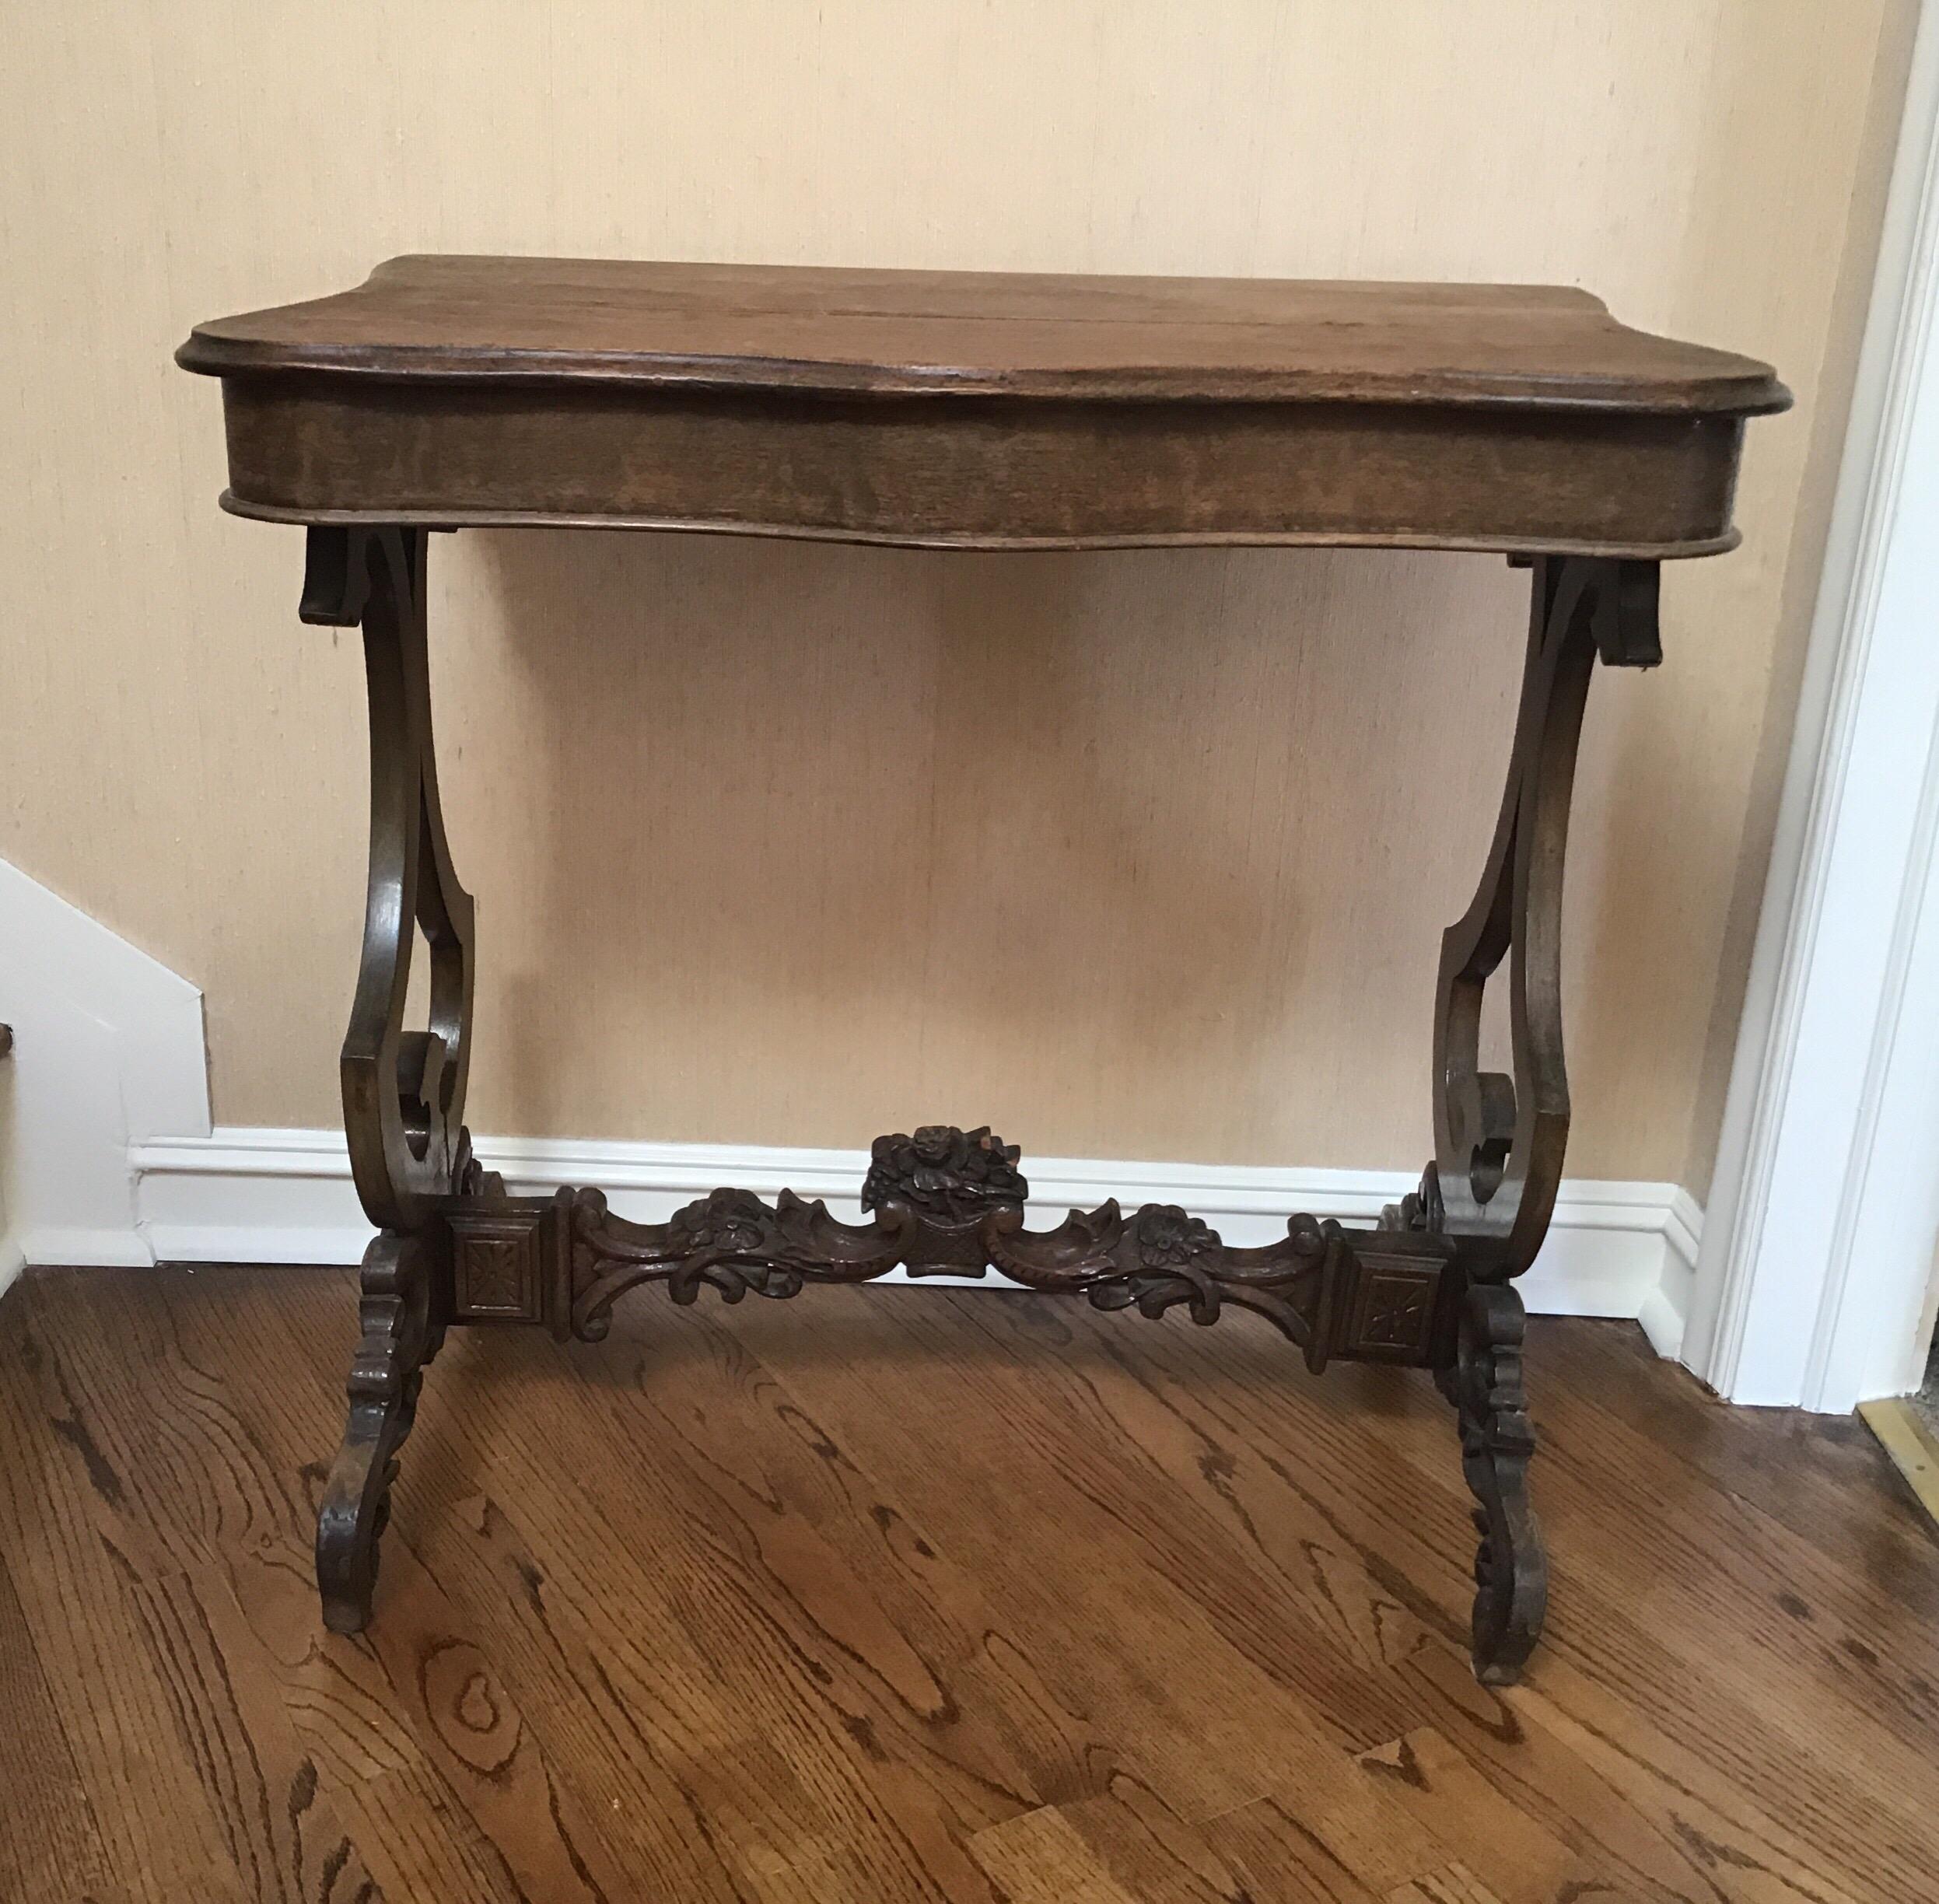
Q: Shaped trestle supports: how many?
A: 2